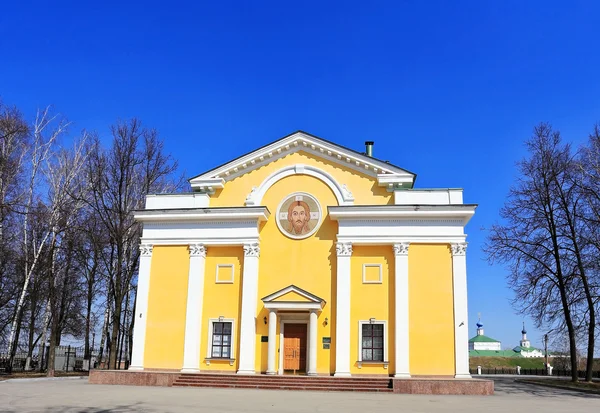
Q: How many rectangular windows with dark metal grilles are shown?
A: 2